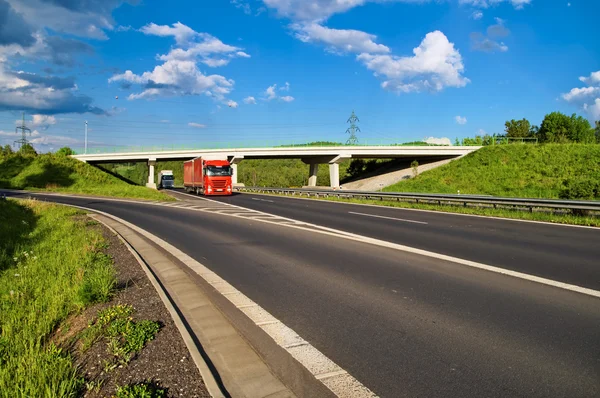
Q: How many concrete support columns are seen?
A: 4